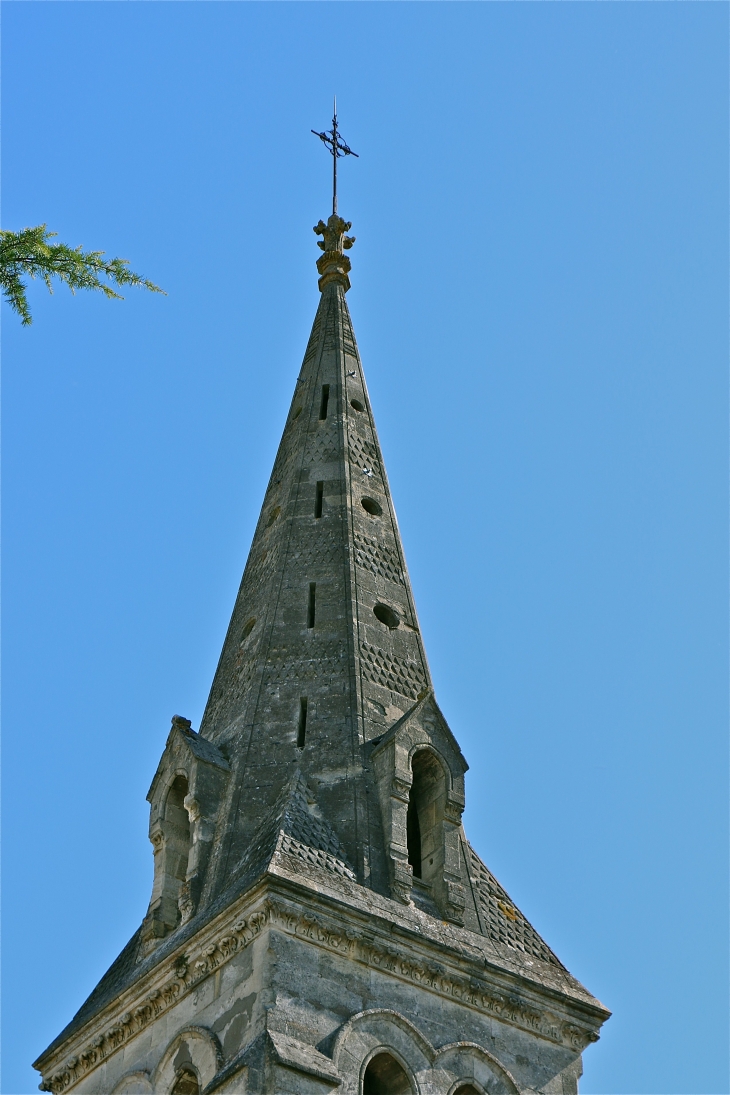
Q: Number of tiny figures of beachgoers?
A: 0